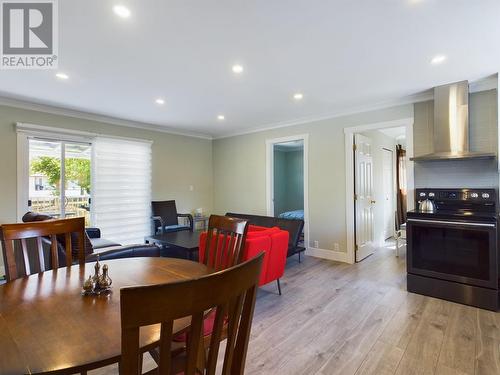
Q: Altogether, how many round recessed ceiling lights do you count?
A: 7